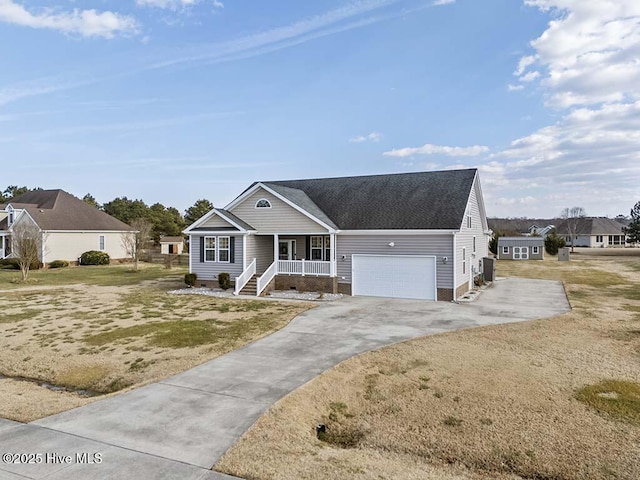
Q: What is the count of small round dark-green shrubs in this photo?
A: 2